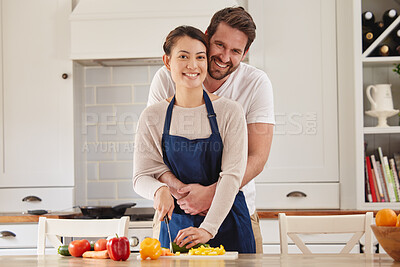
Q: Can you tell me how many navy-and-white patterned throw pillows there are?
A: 0